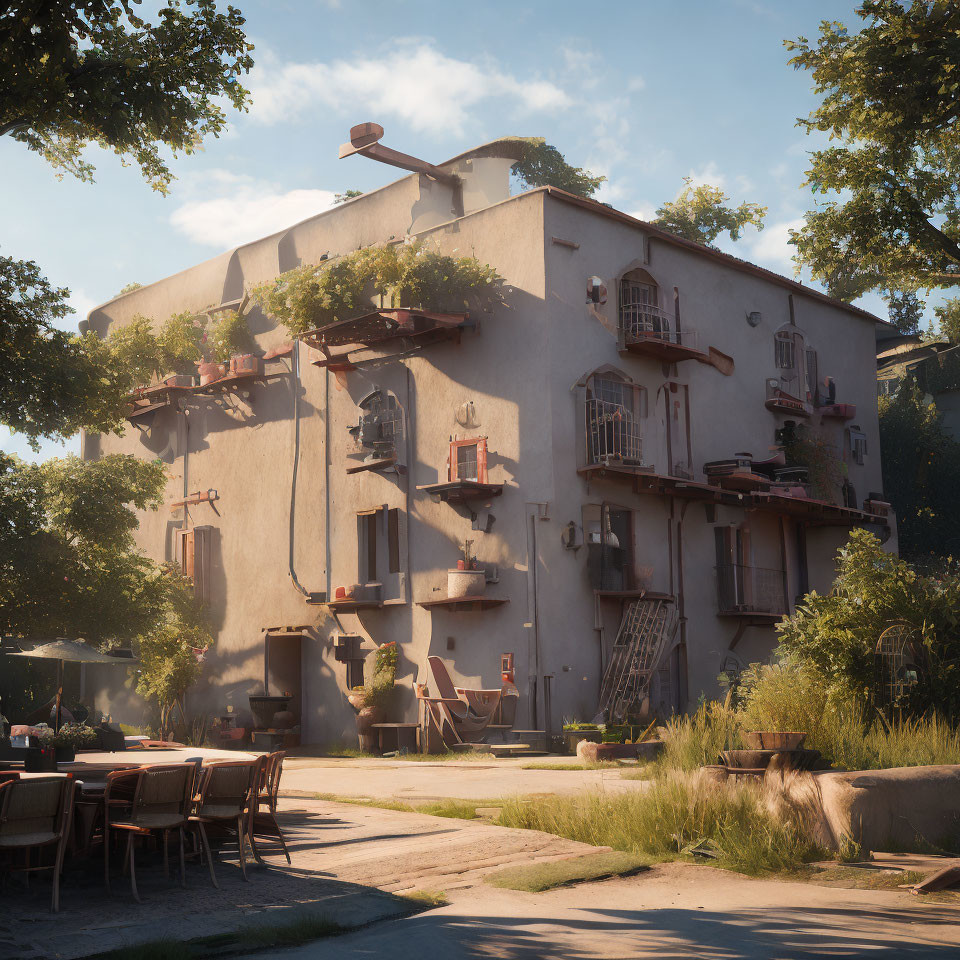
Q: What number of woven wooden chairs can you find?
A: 4